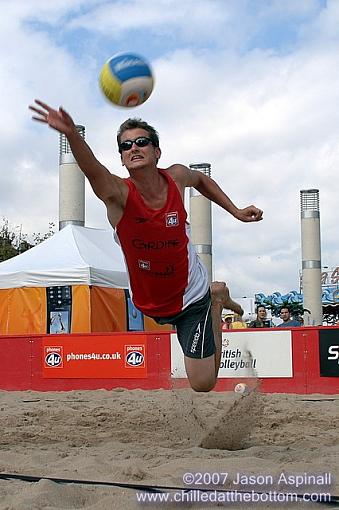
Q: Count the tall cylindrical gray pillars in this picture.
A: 3